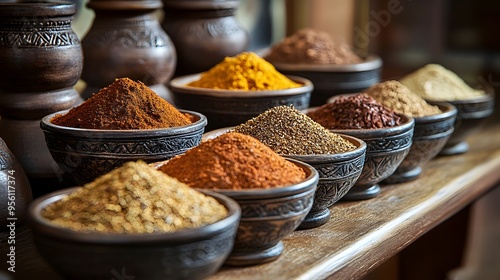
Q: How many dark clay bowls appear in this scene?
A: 9